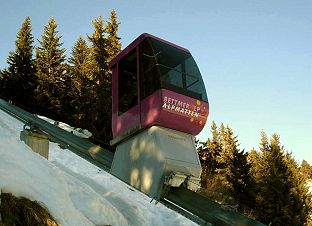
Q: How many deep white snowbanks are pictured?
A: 1